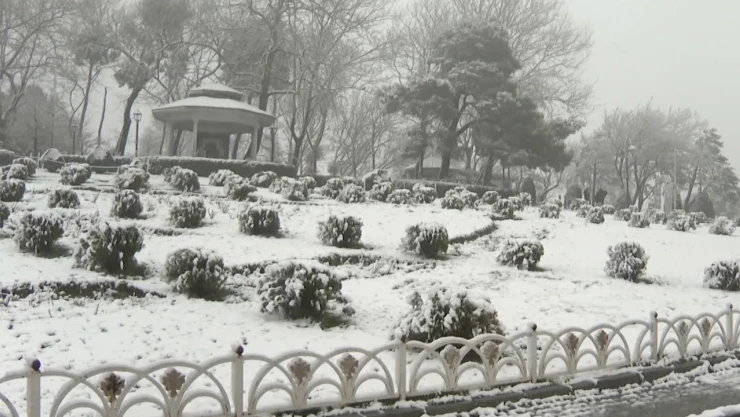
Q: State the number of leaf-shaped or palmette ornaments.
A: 10